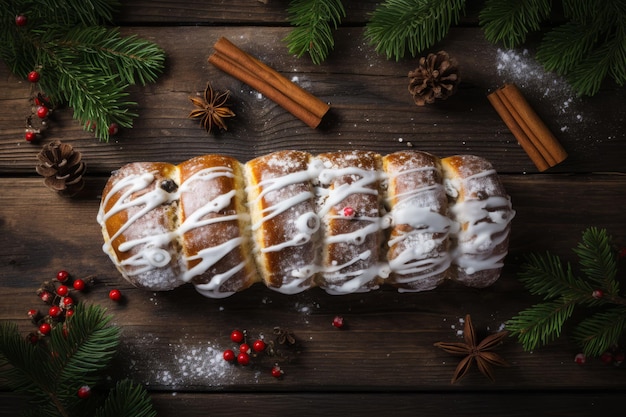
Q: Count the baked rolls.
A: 6